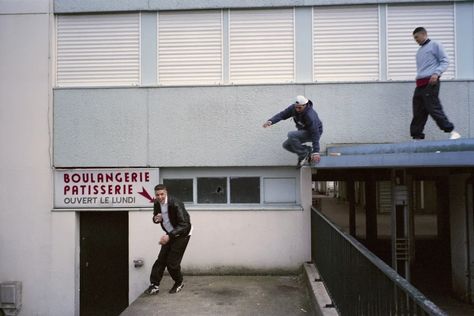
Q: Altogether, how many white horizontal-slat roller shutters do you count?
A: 5